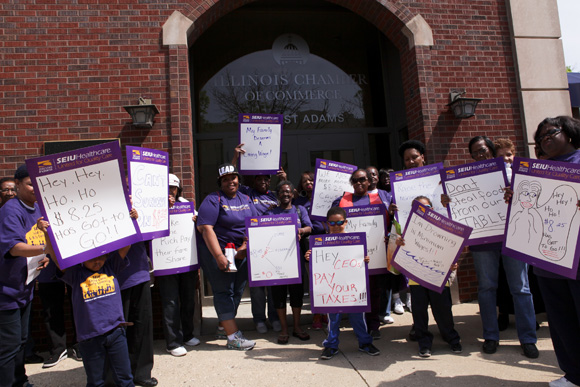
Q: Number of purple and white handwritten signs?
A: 12